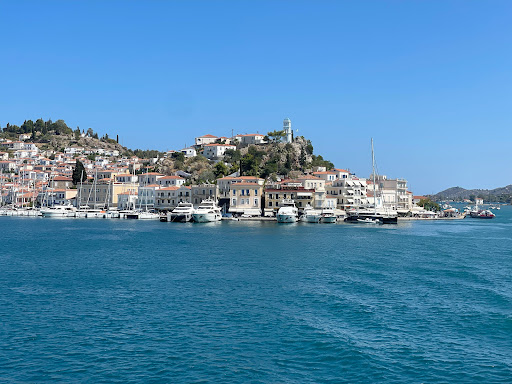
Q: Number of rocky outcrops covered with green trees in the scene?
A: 2